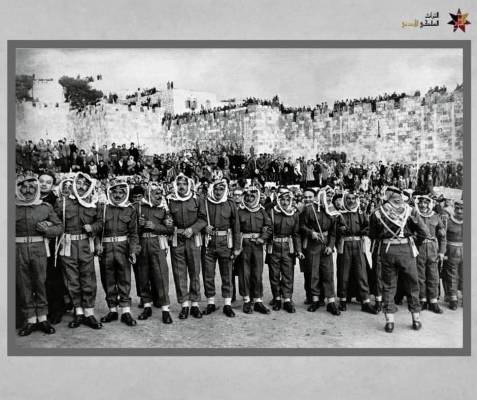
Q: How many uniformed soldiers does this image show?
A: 14